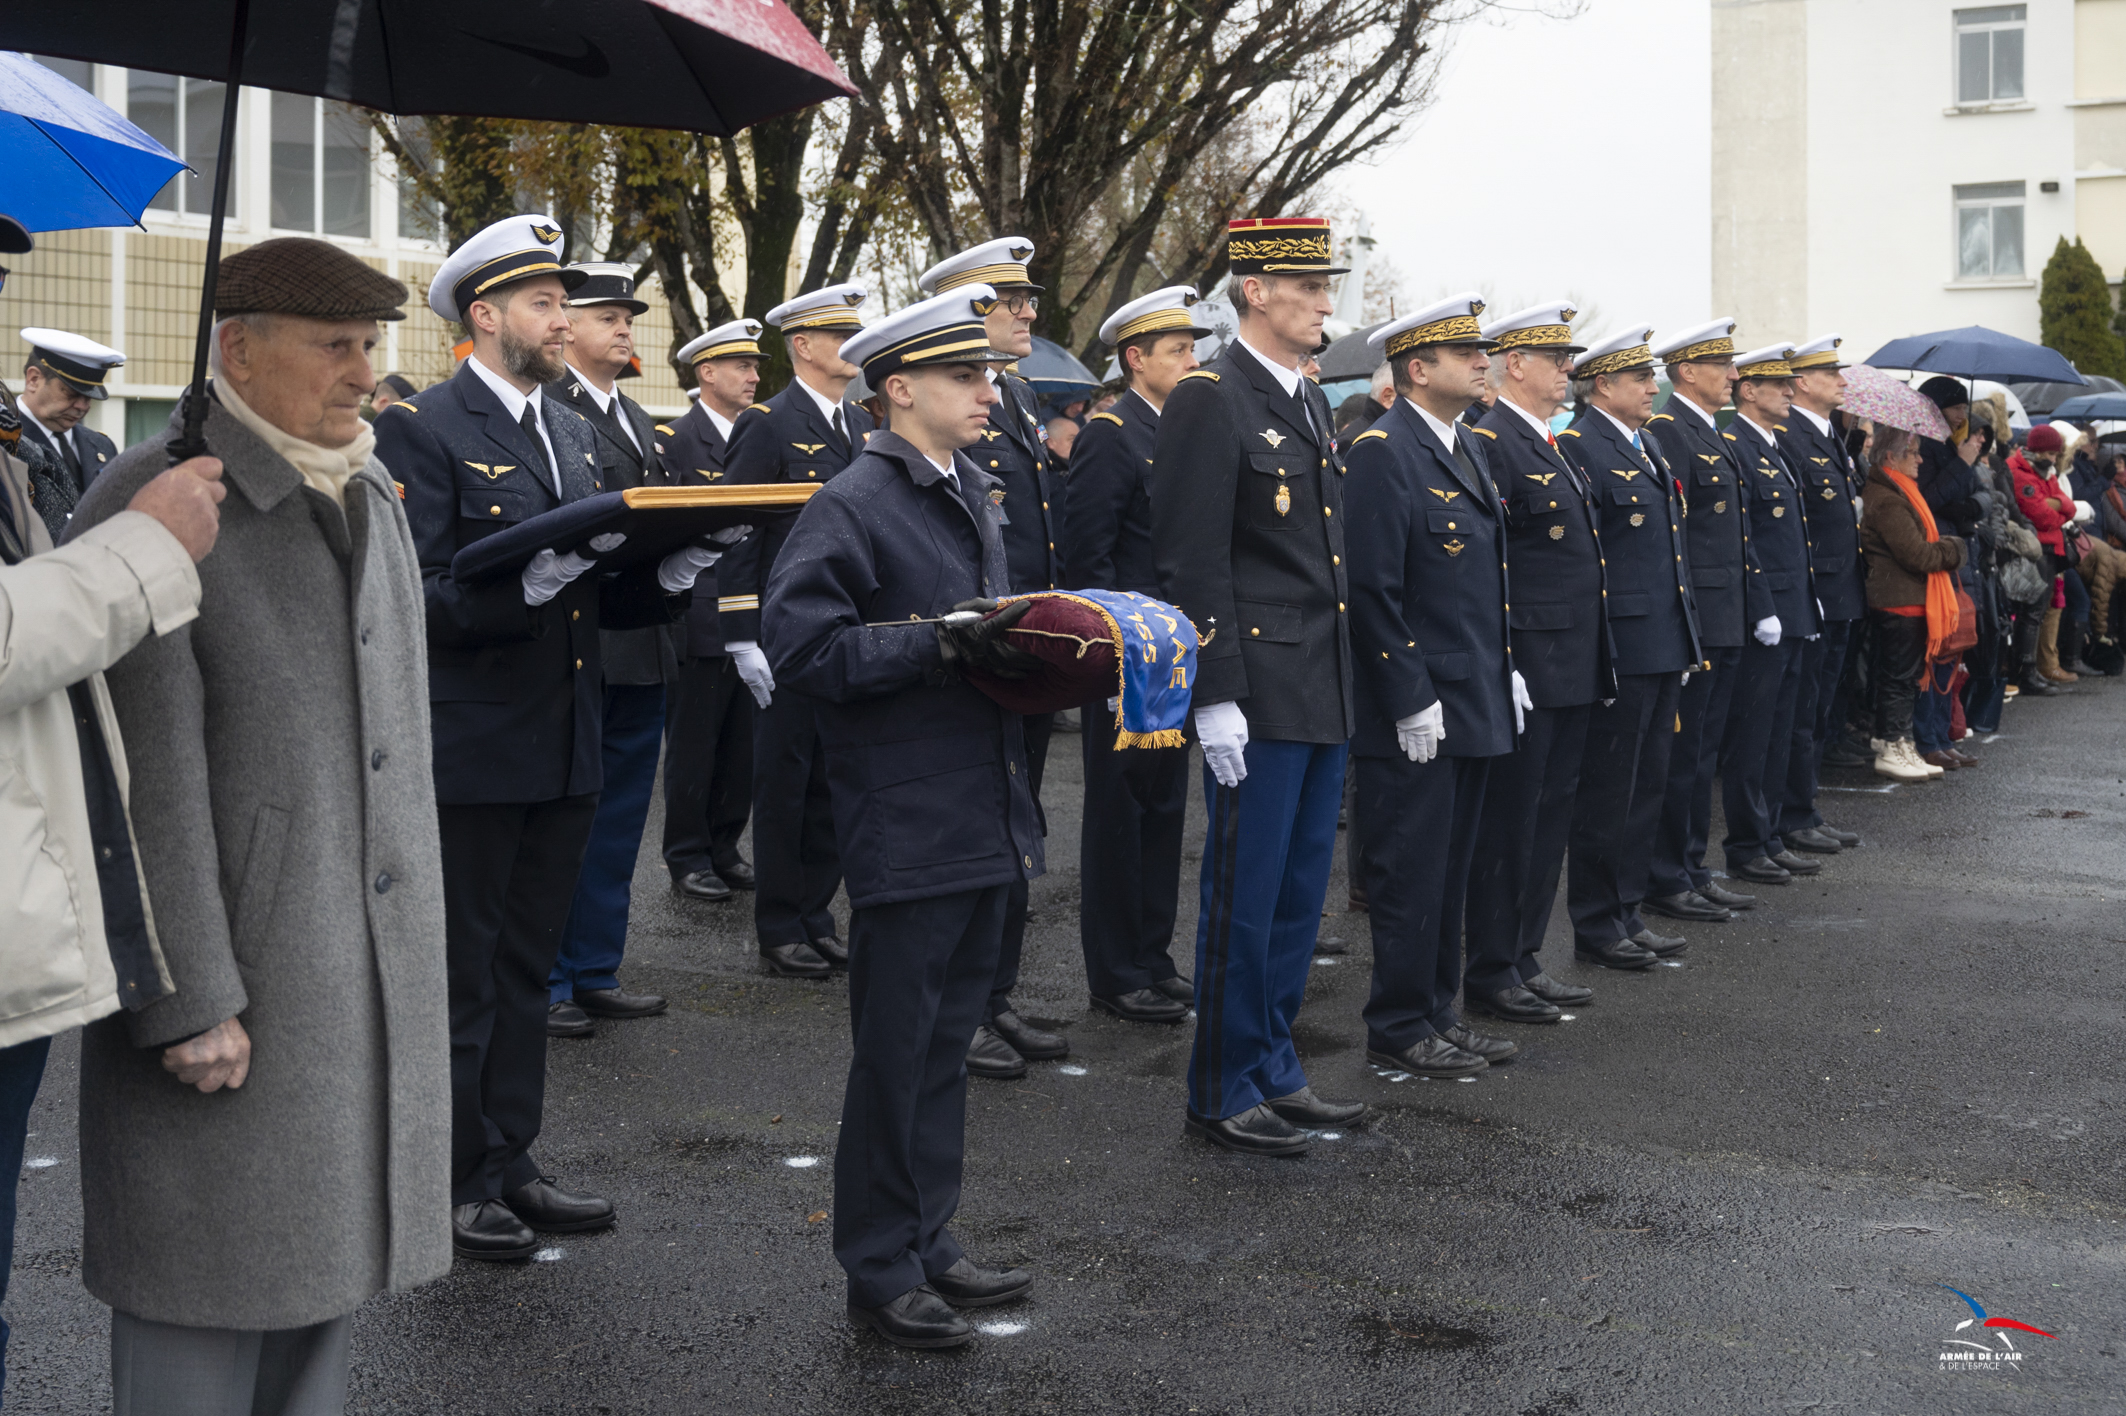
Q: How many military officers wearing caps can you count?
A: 15